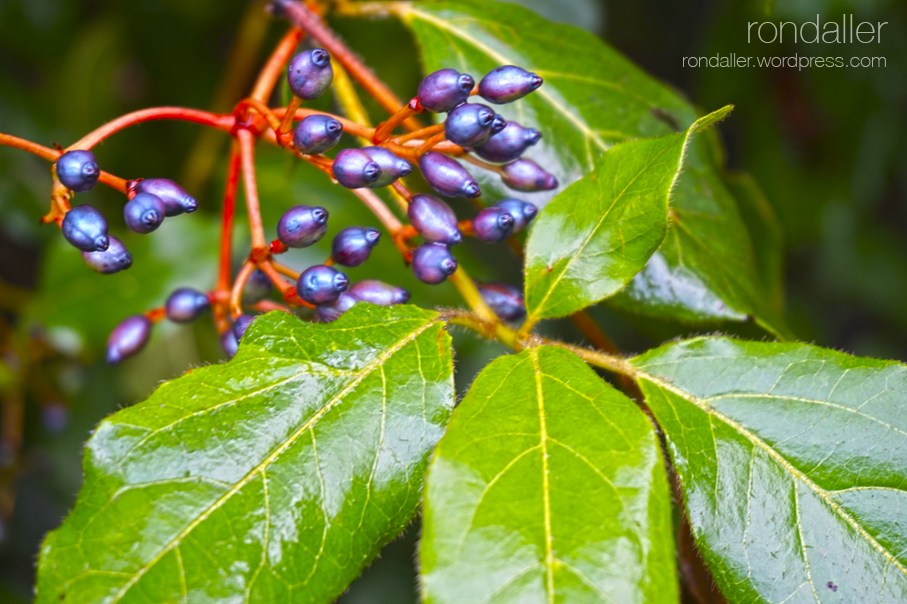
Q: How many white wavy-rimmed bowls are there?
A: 0